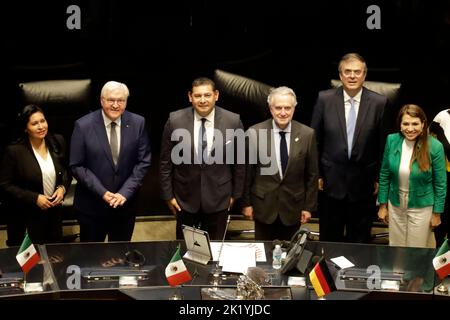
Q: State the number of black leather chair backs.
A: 3